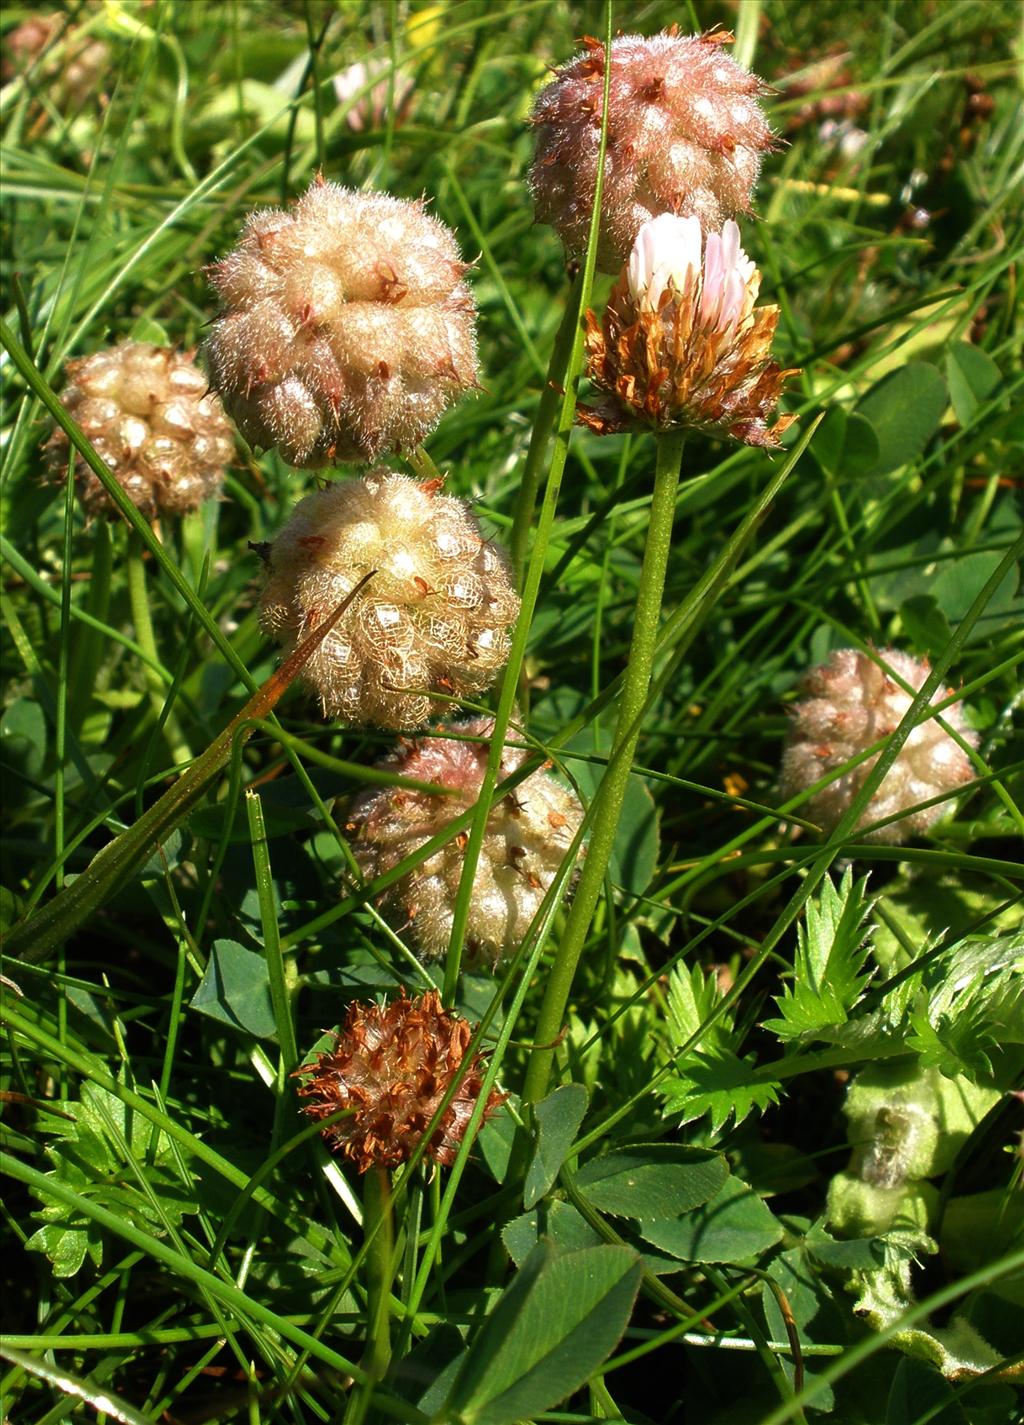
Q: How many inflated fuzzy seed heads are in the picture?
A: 6